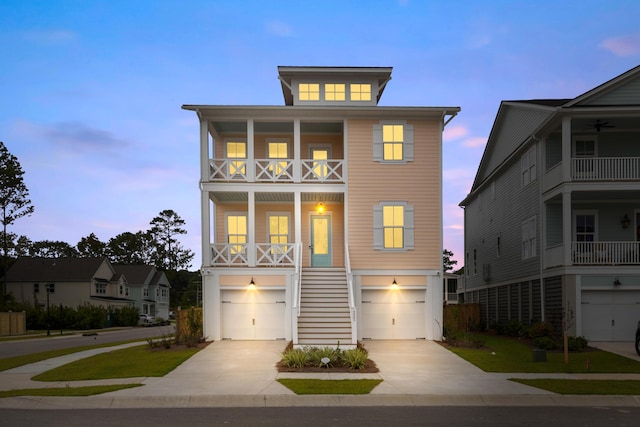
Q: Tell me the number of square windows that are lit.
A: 3